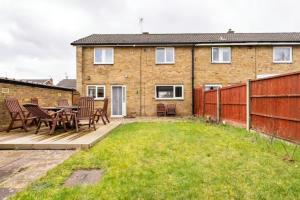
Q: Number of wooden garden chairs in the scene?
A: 8